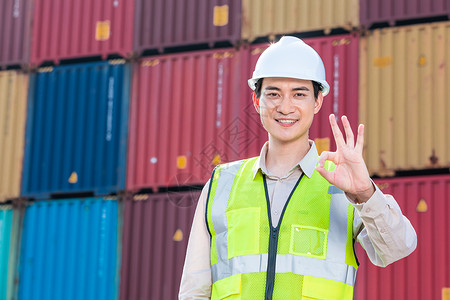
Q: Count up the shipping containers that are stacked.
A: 14